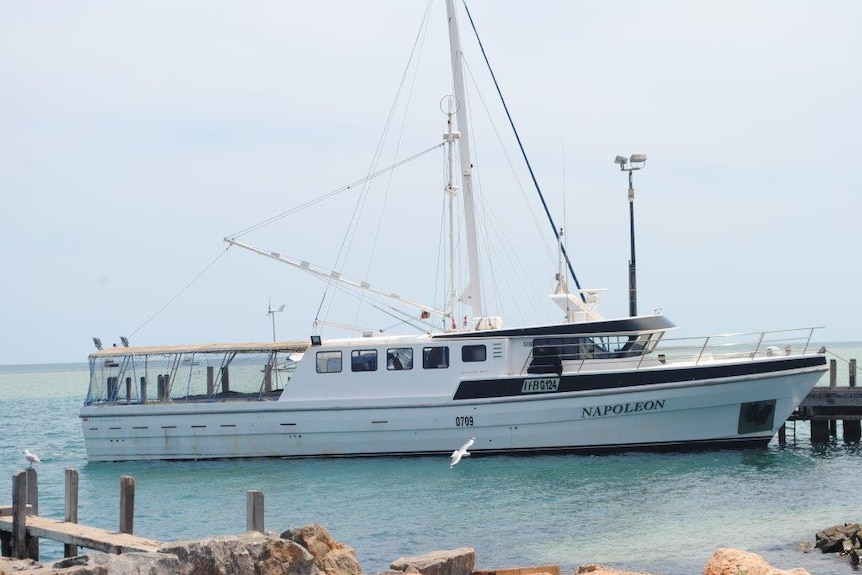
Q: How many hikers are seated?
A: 0